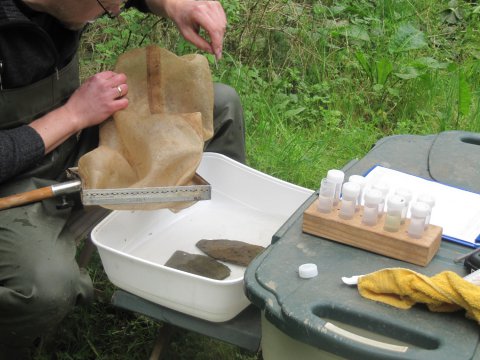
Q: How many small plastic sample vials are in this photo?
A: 10